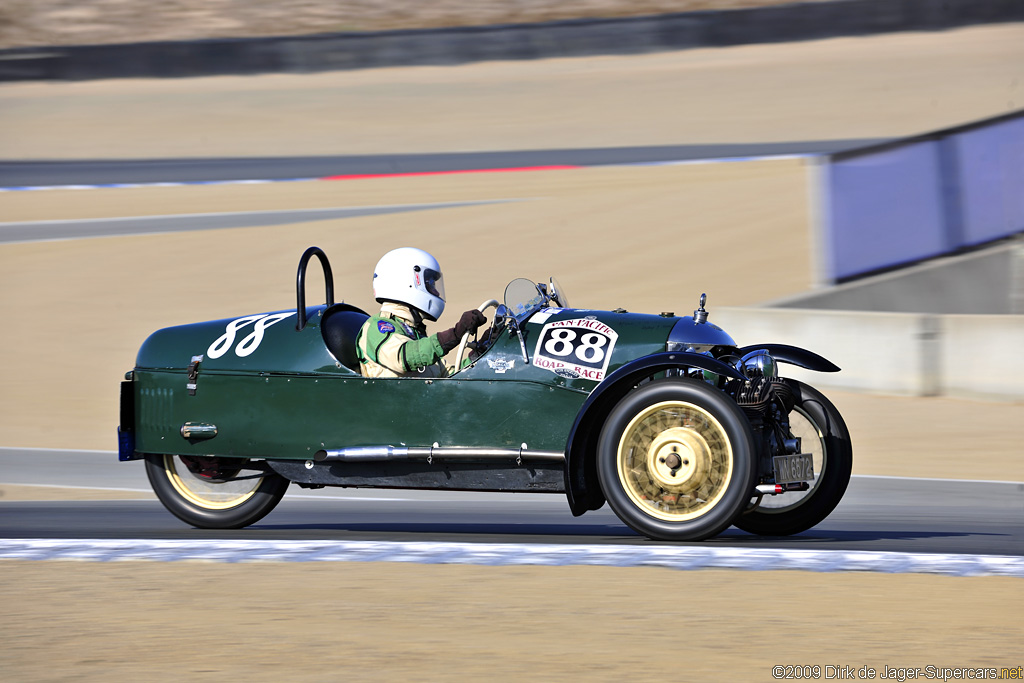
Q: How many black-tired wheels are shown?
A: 3